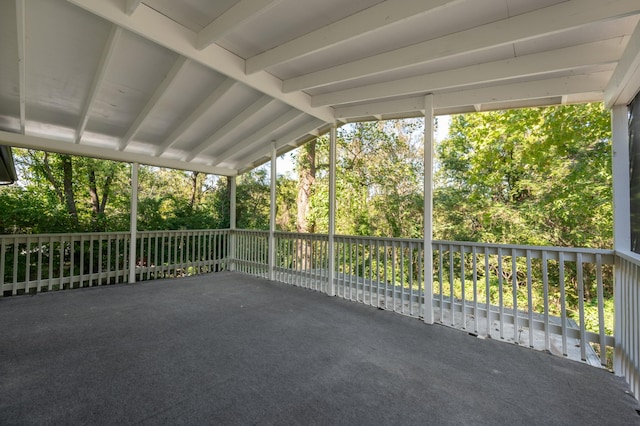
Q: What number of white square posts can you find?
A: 6